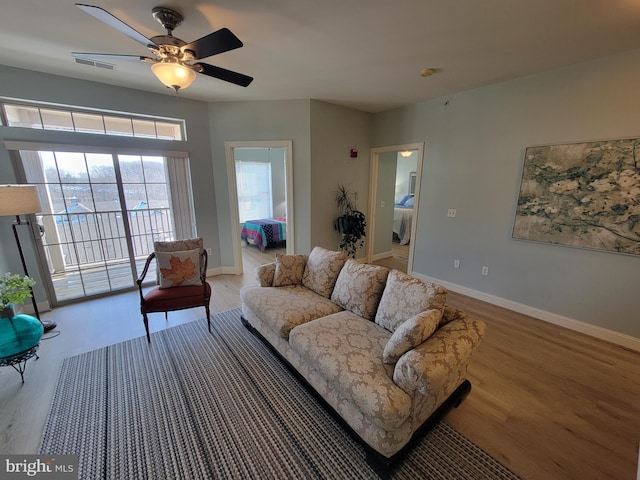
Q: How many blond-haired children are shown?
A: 0